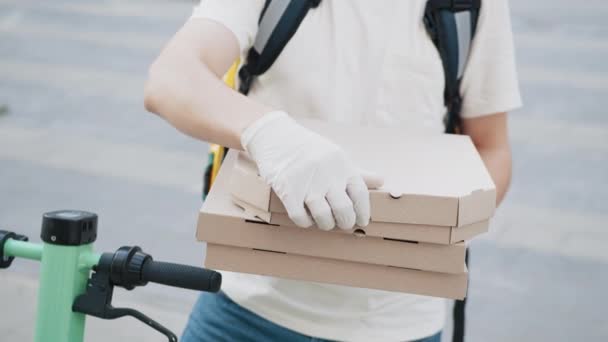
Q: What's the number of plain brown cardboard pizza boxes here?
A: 4